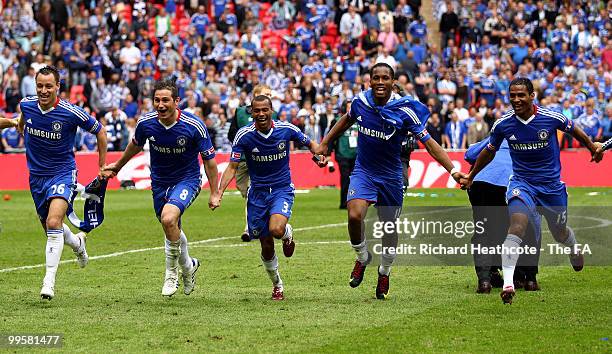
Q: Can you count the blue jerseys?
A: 5